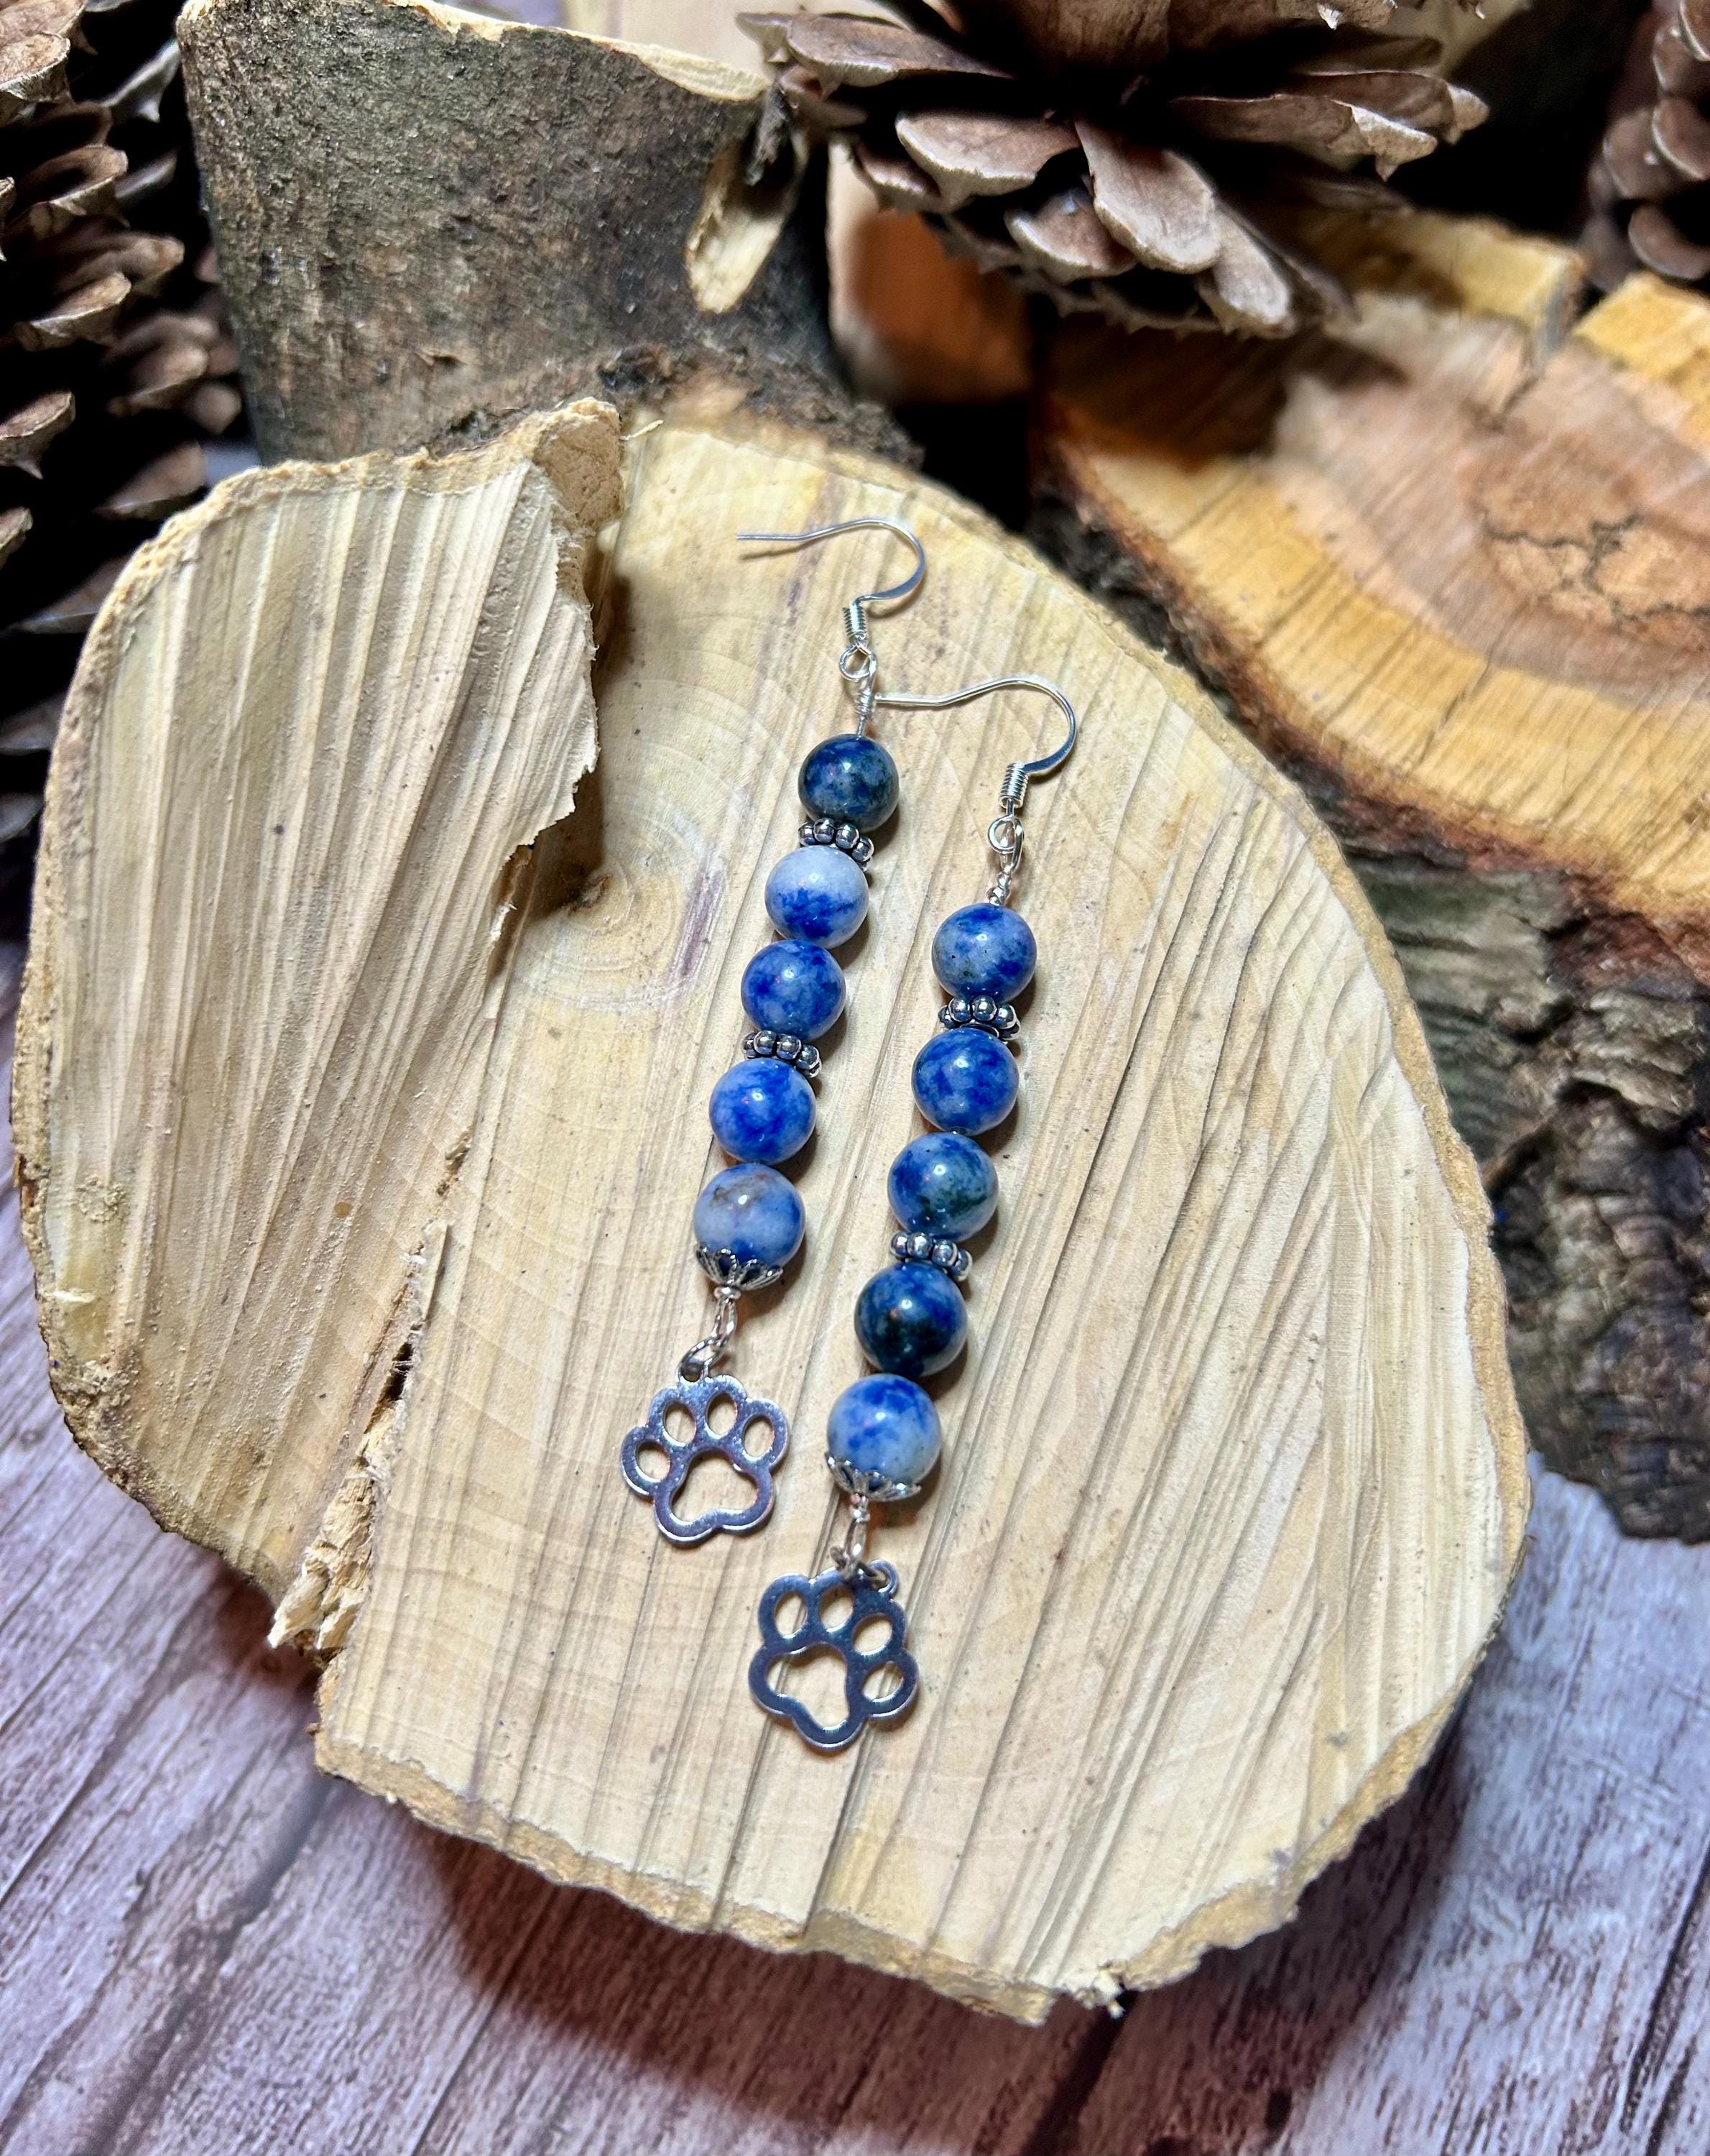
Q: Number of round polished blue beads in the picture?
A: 10